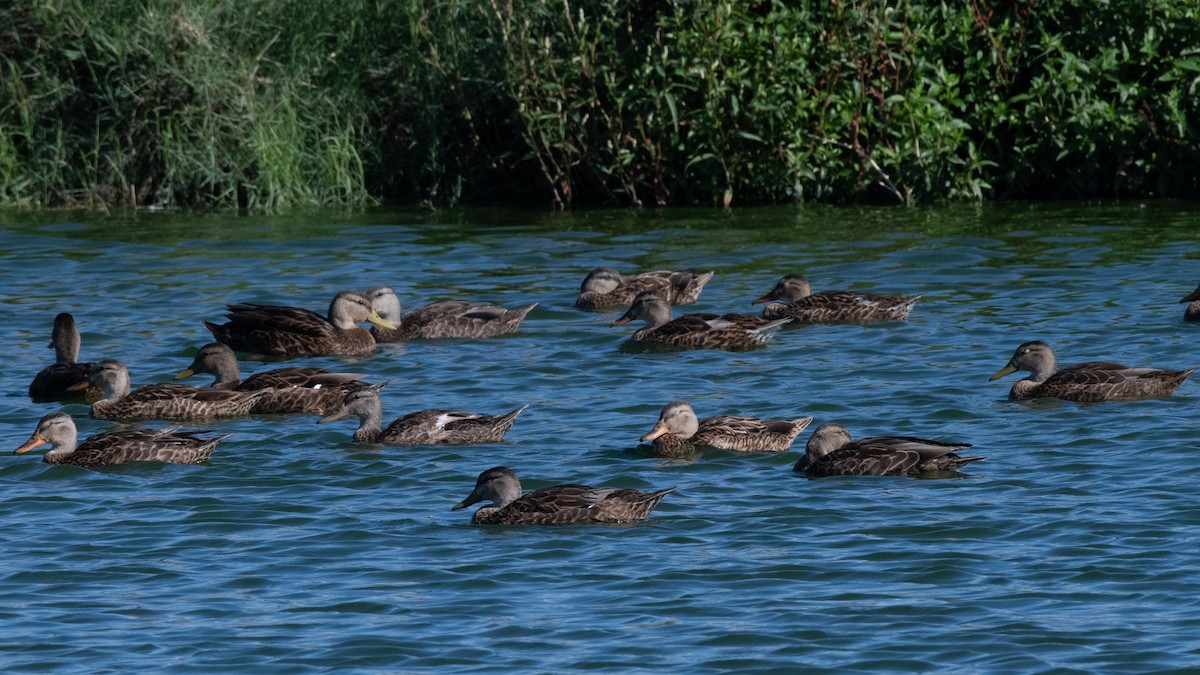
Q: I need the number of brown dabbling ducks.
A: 15